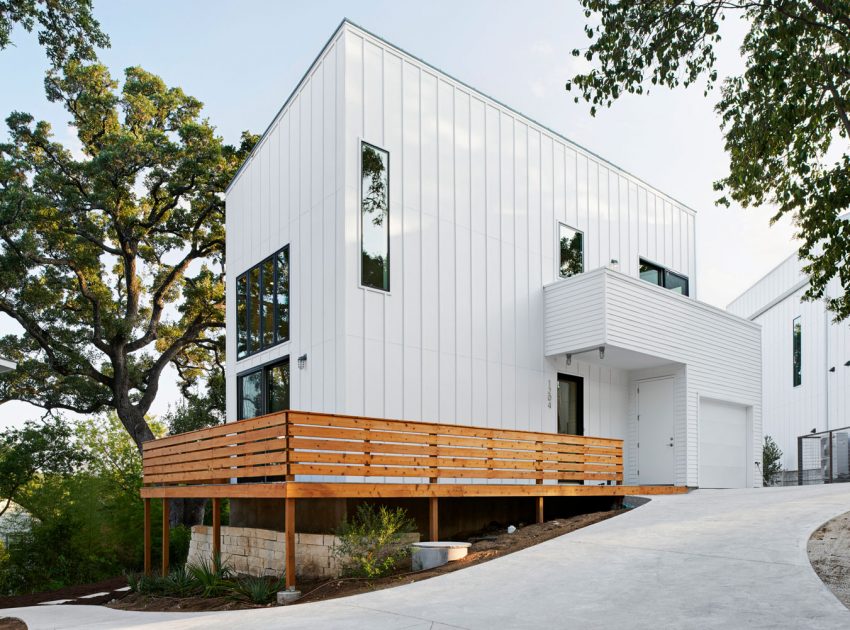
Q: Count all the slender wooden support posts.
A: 6